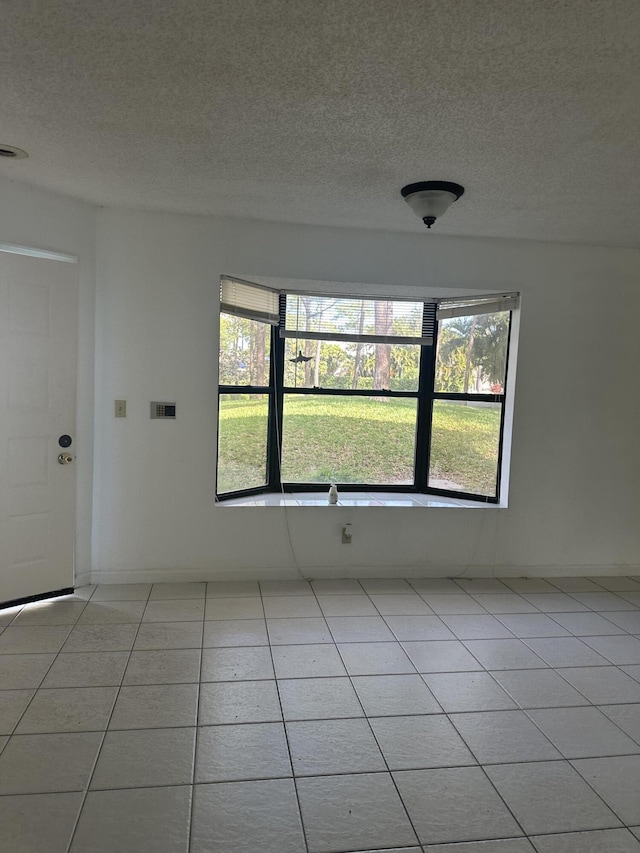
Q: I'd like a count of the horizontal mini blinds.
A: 3